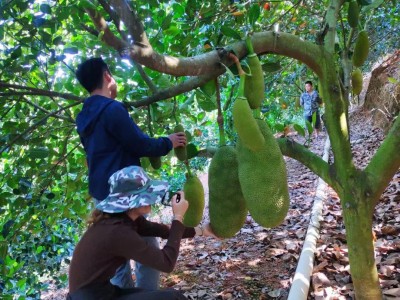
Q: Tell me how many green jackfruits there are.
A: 10